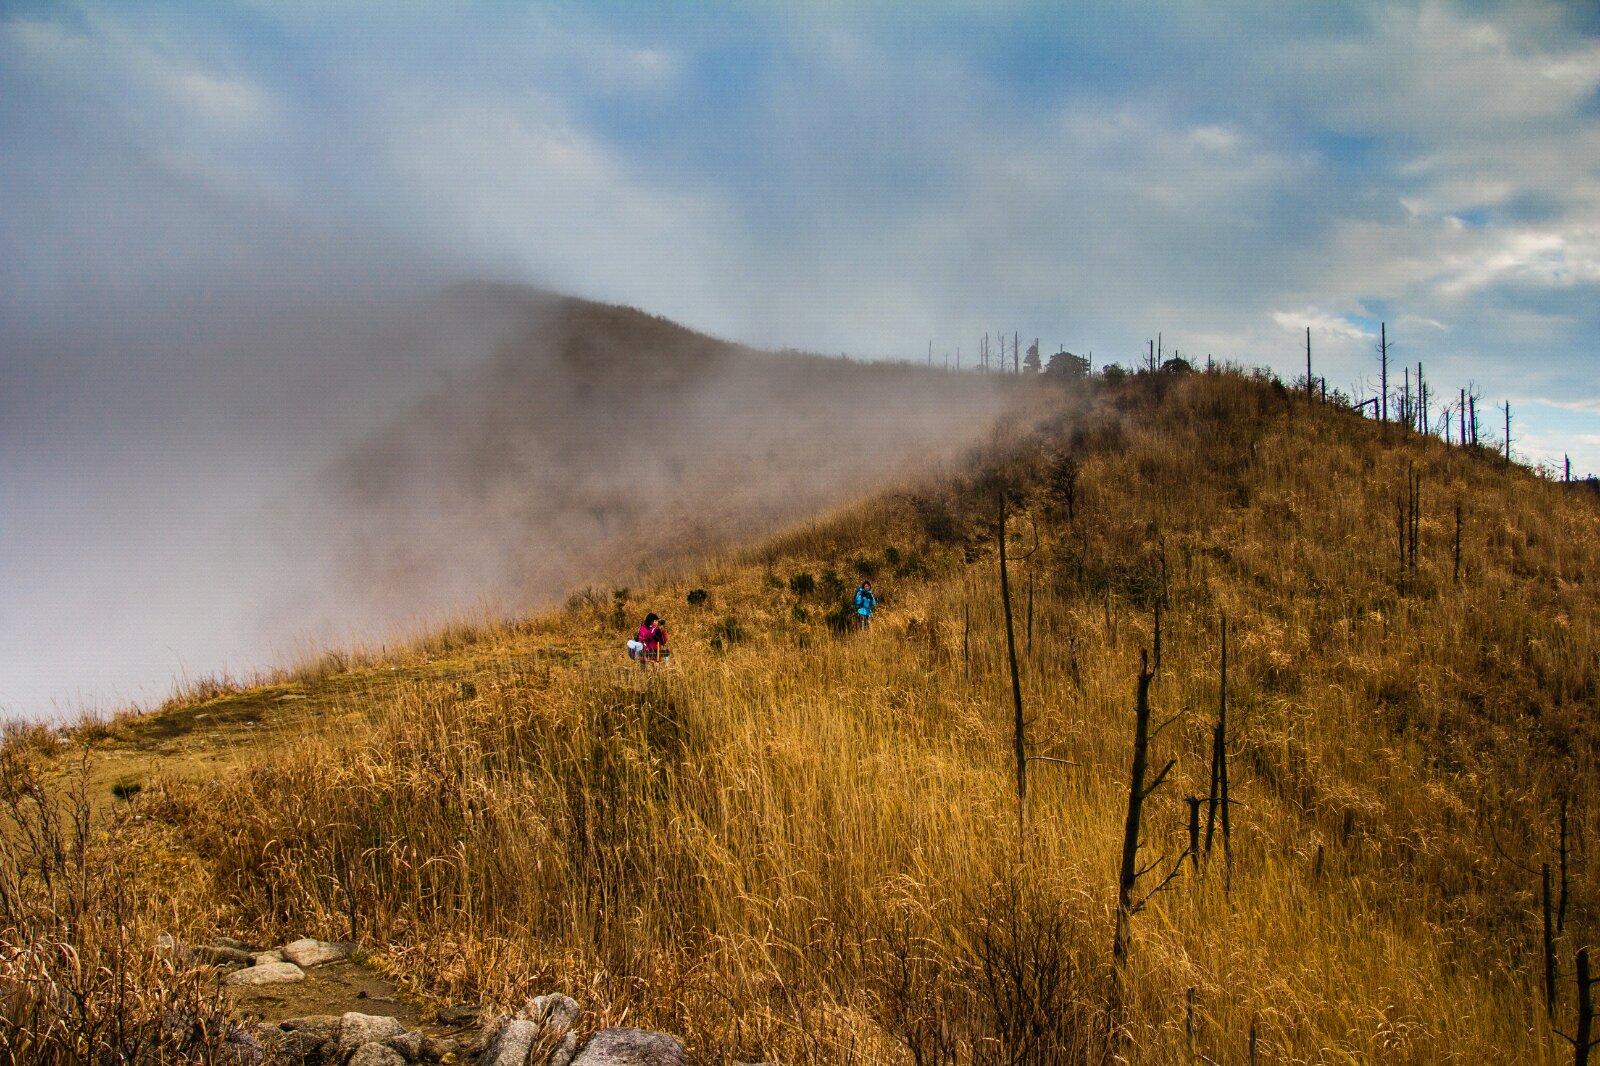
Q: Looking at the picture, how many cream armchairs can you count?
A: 0